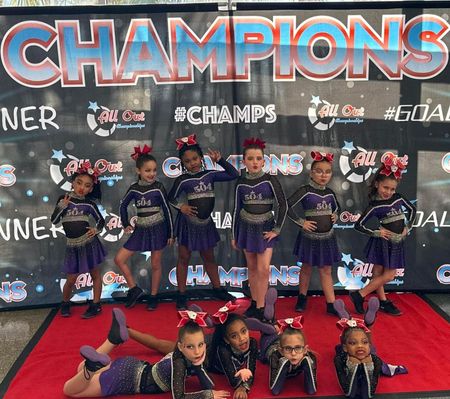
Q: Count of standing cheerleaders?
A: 6